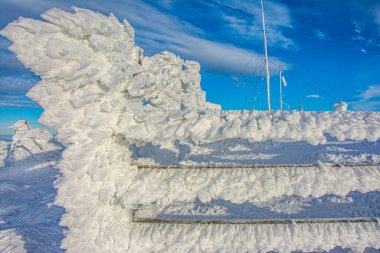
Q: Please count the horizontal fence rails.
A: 3